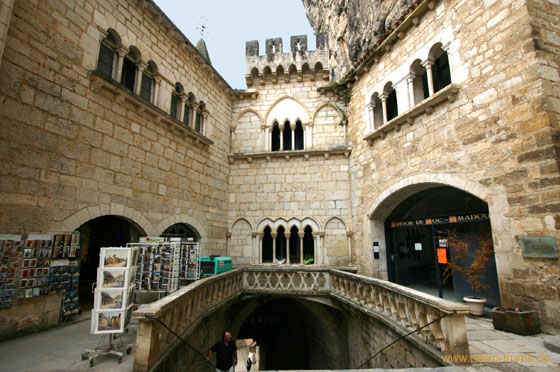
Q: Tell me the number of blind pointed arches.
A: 4